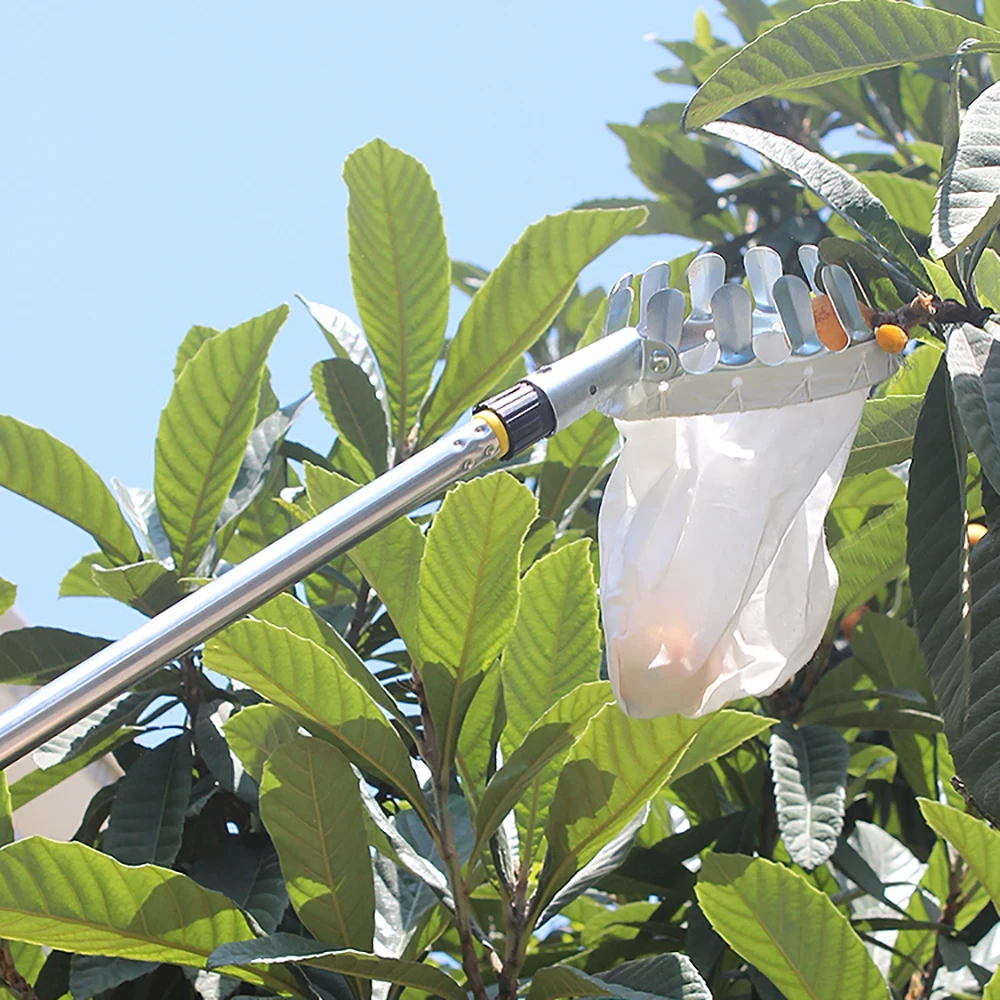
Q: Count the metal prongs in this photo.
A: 10